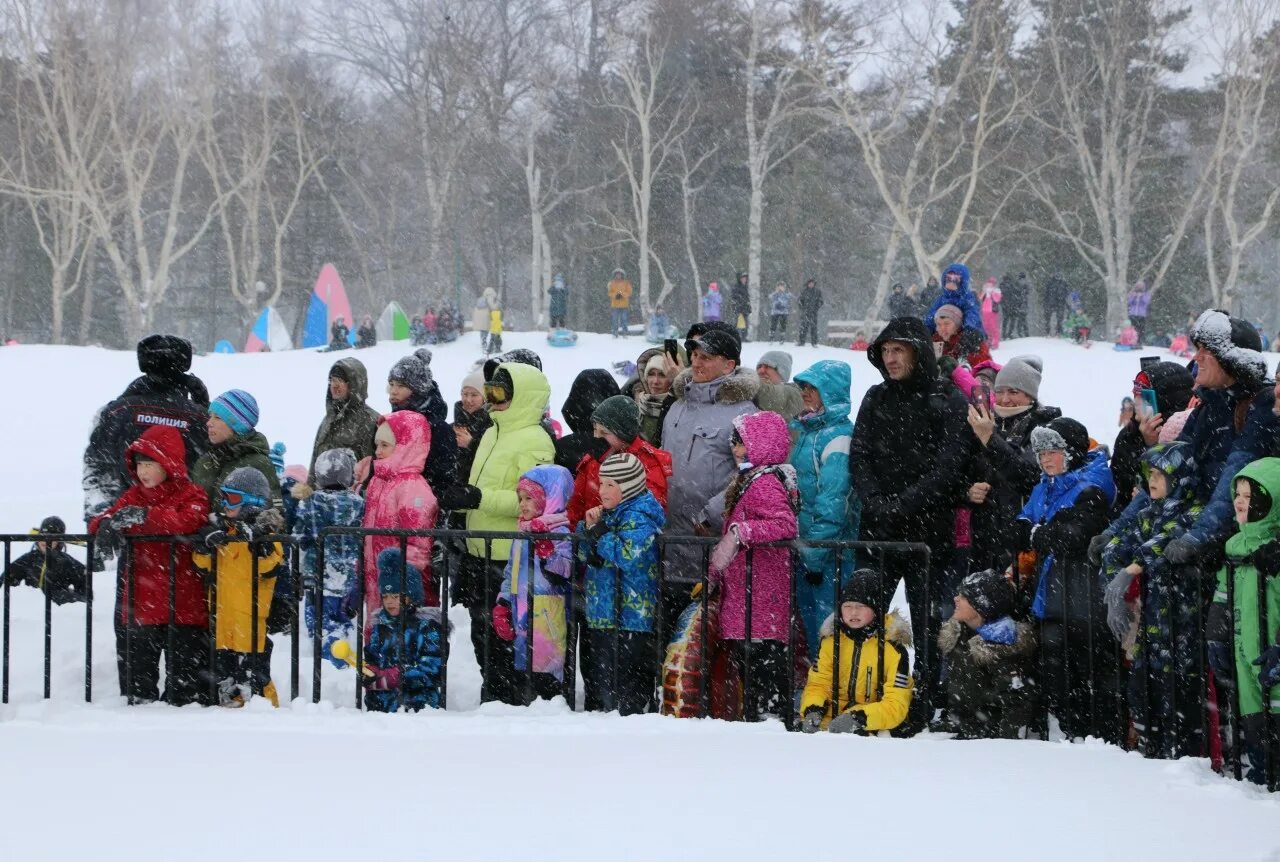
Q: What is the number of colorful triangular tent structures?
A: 3